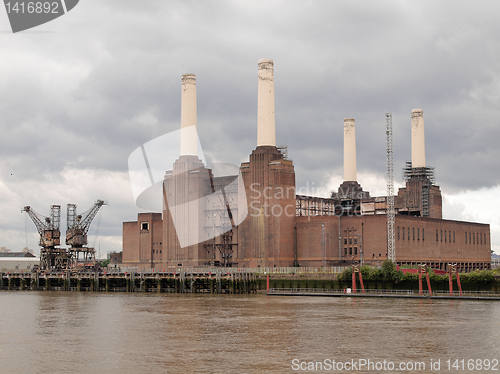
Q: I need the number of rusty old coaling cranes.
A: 2